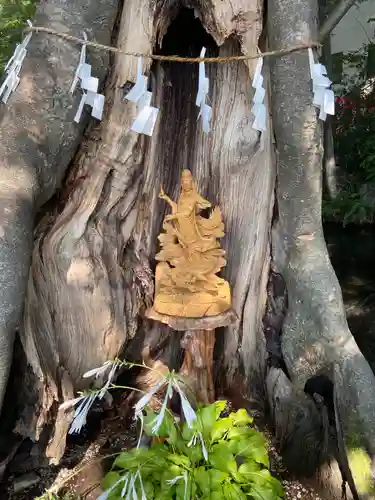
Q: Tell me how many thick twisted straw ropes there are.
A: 1